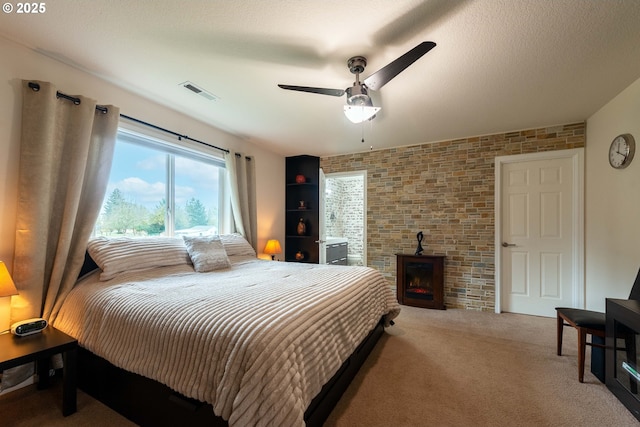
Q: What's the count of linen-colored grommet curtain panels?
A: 2